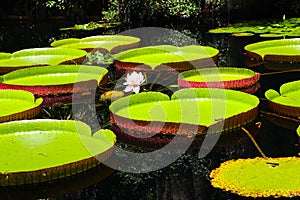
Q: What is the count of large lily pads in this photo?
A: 11